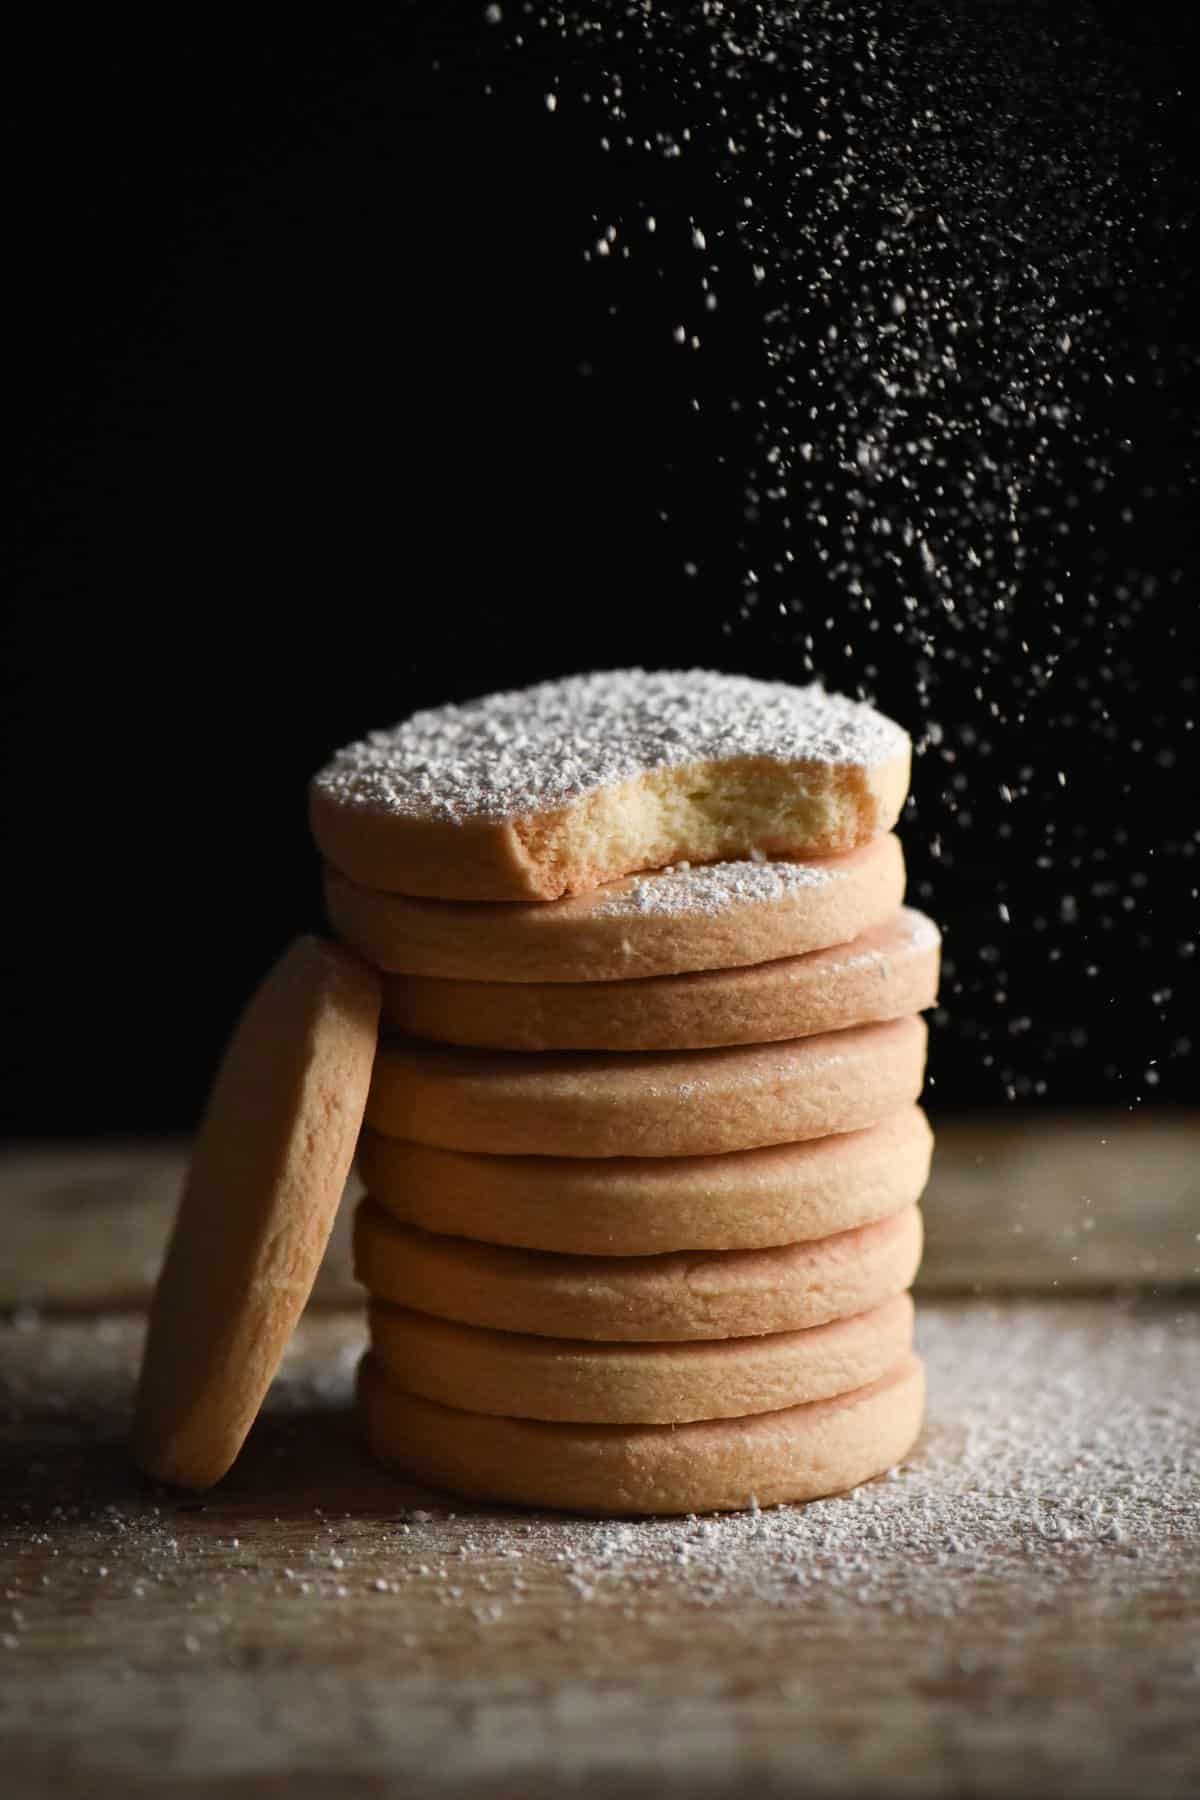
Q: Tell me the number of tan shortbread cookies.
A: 9